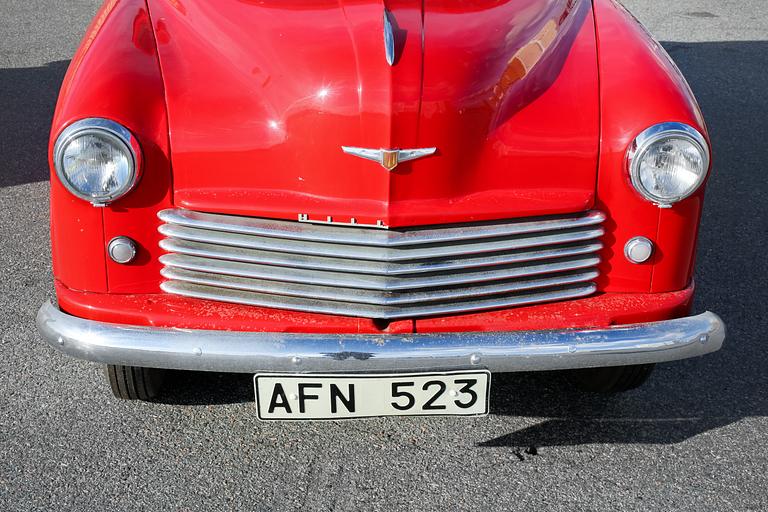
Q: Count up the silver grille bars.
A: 6